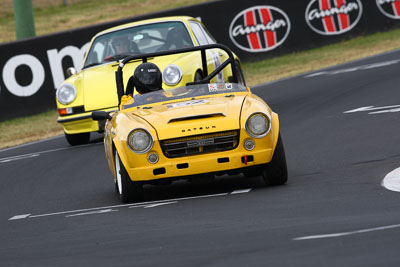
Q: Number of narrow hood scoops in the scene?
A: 1